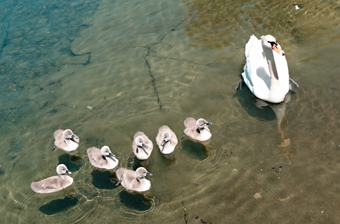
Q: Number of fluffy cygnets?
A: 7